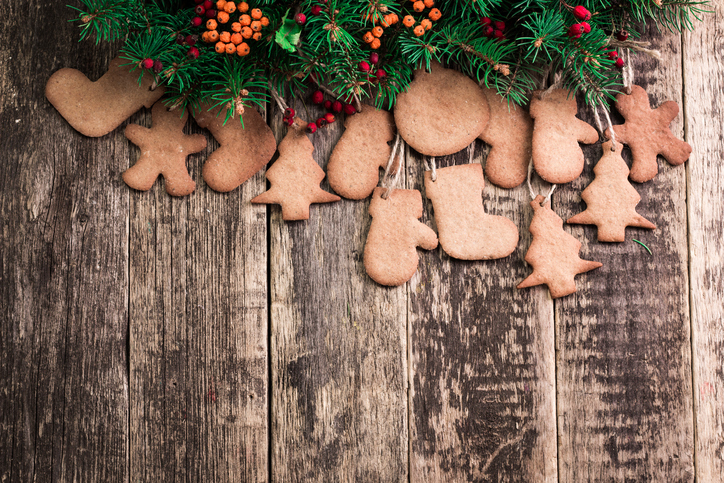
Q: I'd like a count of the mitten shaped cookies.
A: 3